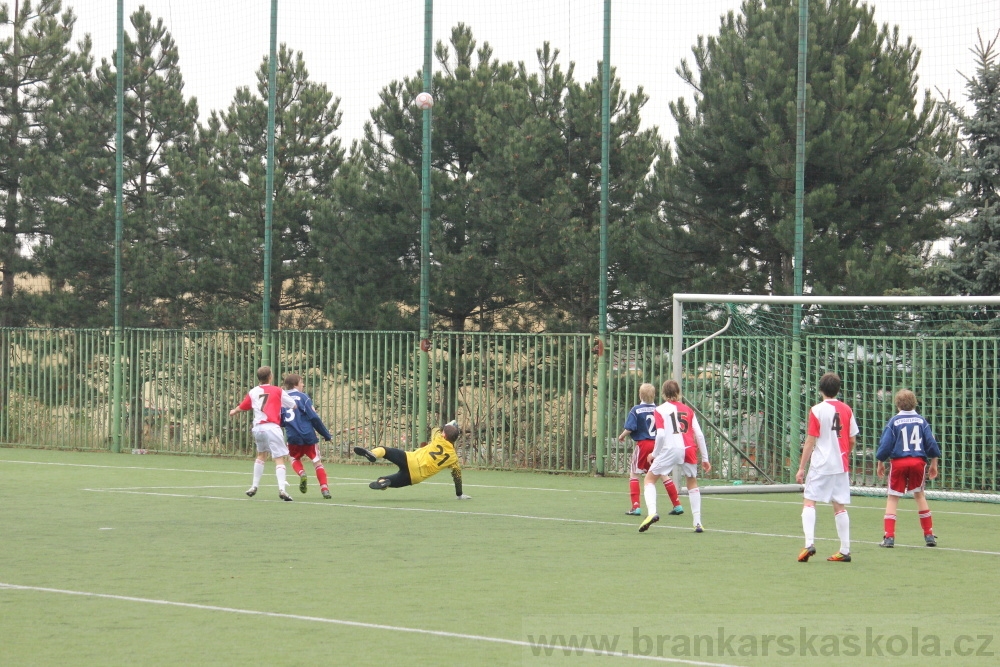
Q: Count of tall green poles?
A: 5